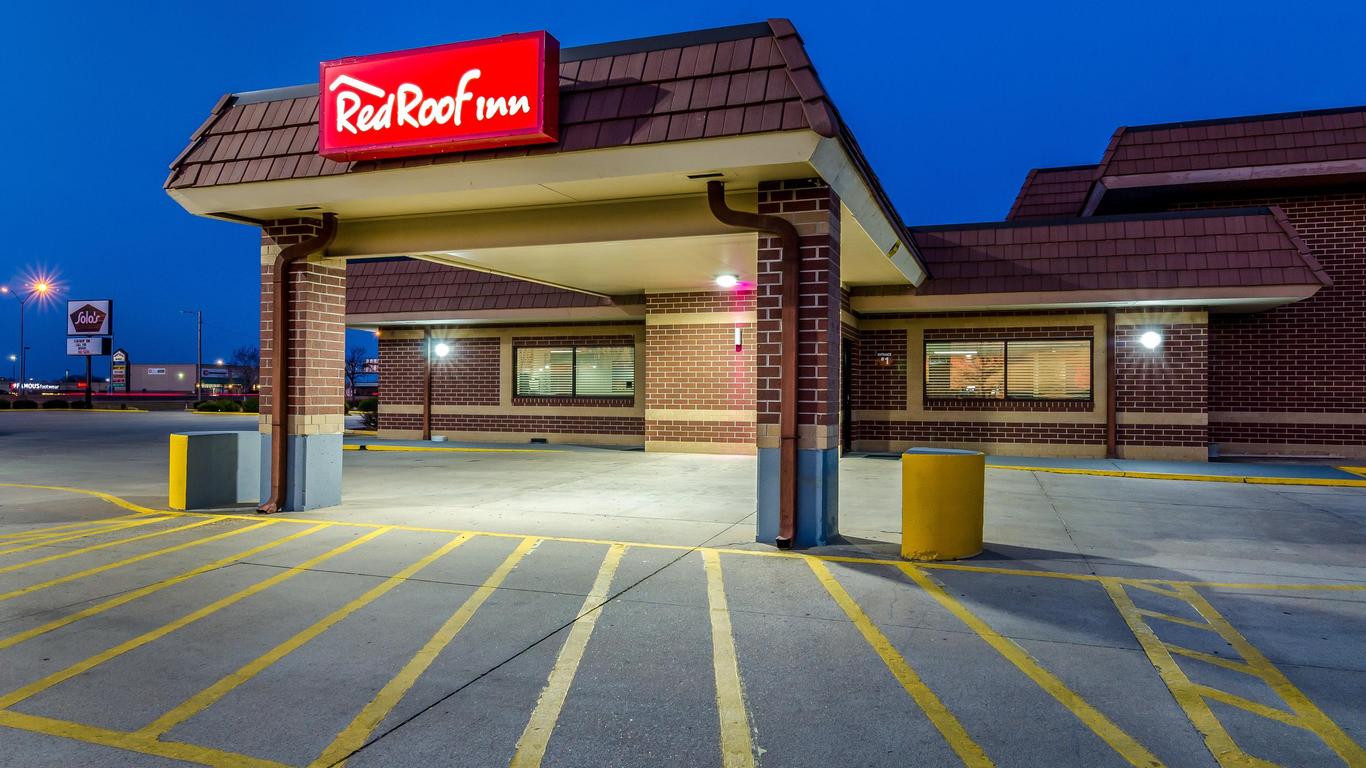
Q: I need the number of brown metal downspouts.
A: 4